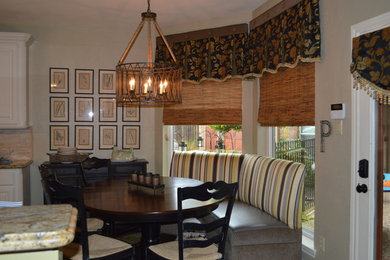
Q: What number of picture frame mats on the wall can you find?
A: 12